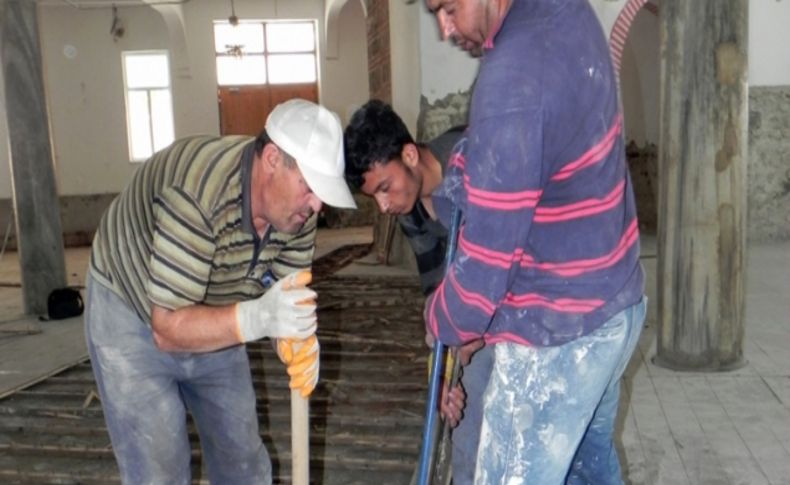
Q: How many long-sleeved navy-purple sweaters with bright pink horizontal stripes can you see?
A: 1